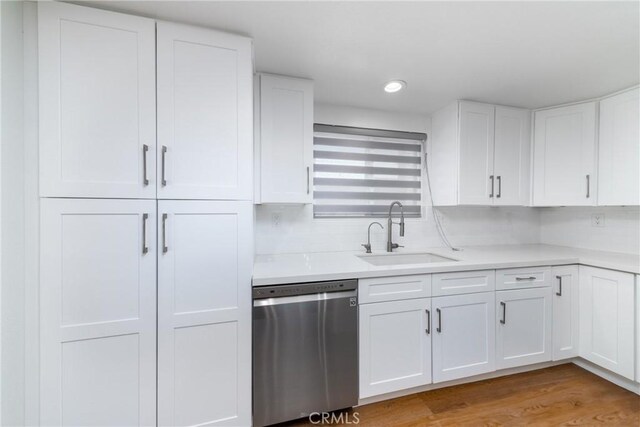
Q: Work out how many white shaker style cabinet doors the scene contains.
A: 14